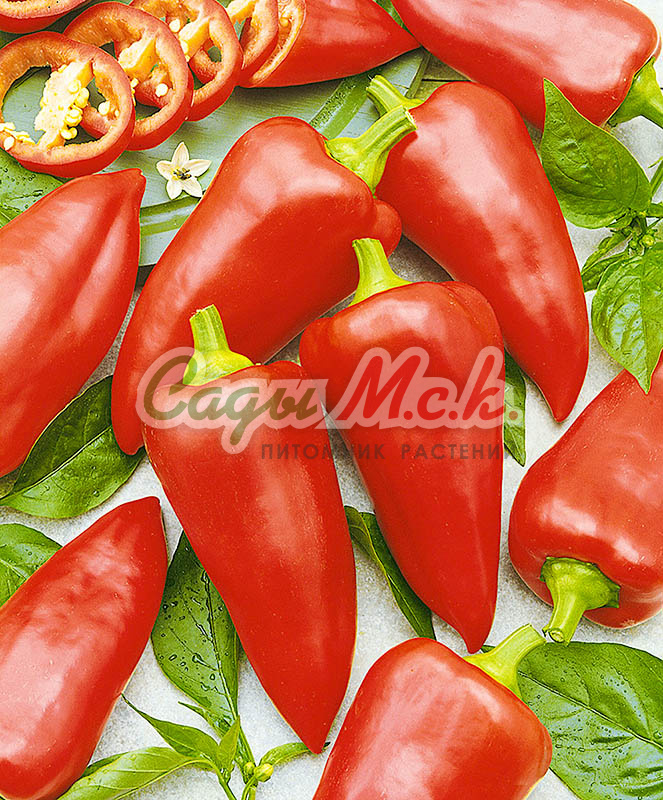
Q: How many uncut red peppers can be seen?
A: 9